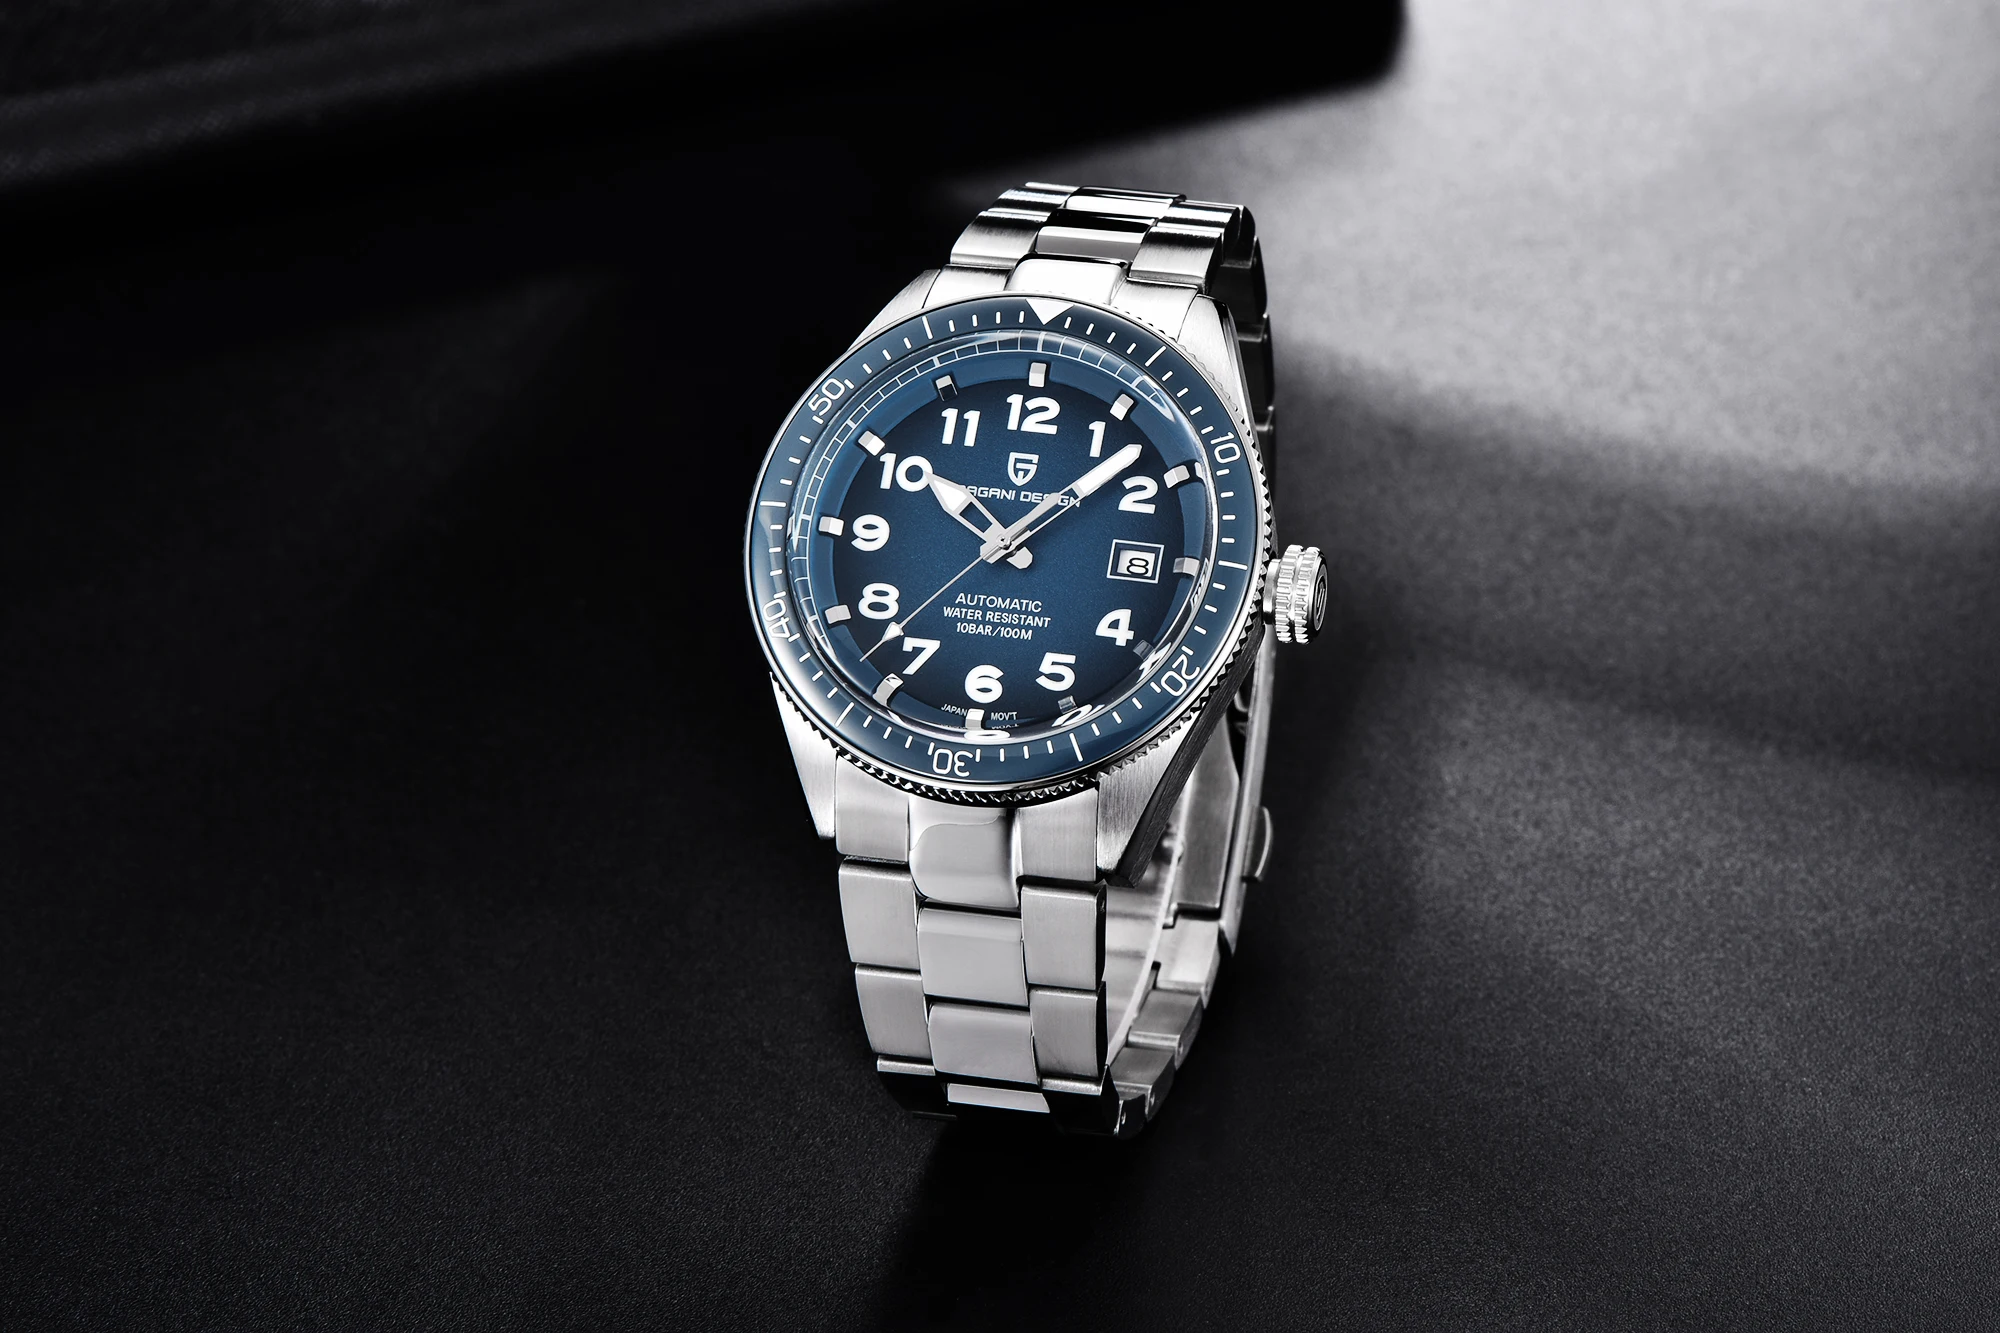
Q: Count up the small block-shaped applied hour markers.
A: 12